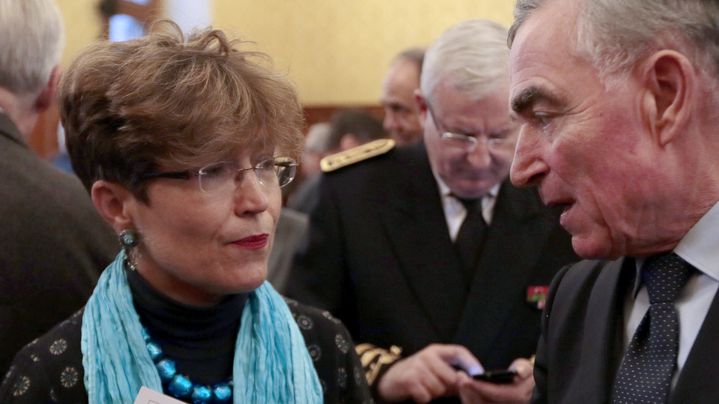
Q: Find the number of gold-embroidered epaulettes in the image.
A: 1